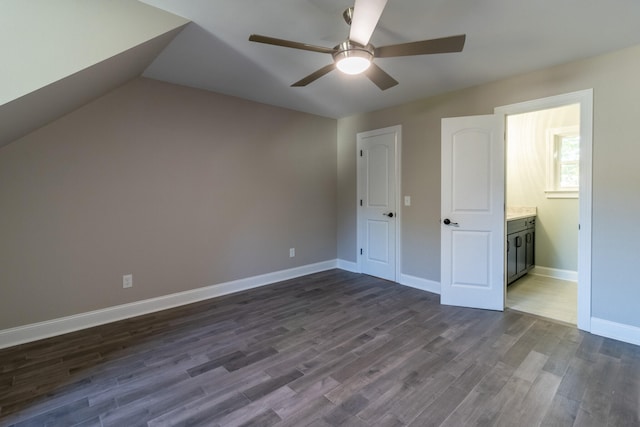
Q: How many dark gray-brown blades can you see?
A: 4